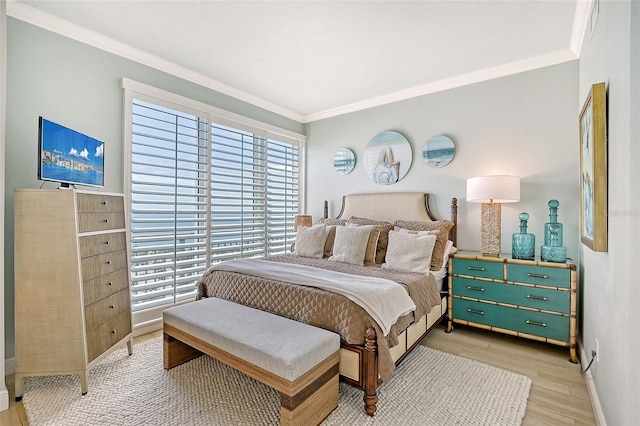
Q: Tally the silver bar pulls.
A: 6